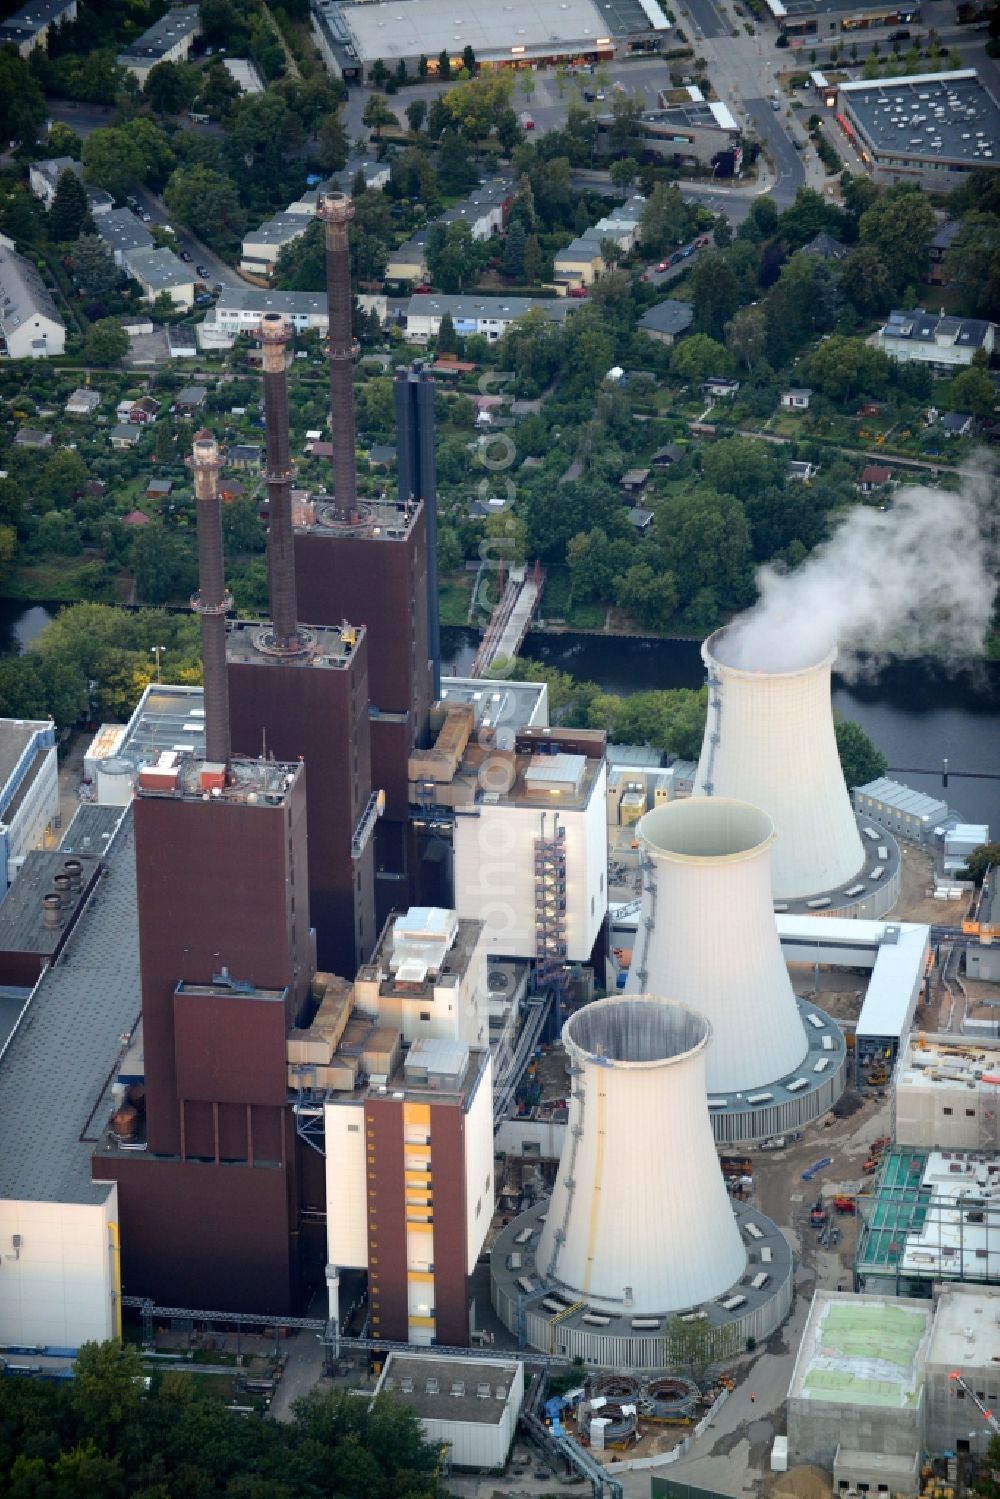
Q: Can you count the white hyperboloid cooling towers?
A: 3